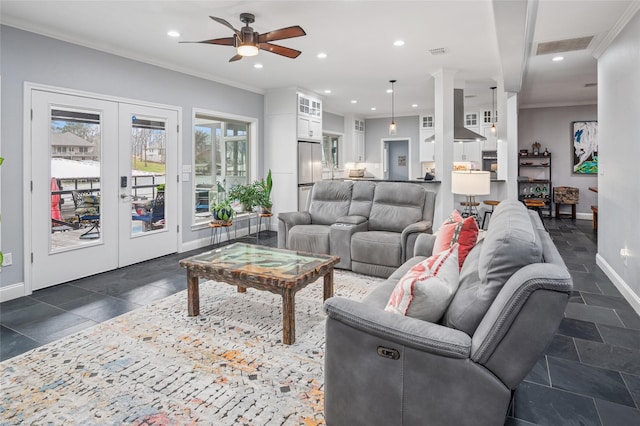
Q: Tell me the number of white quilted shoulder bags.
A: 0